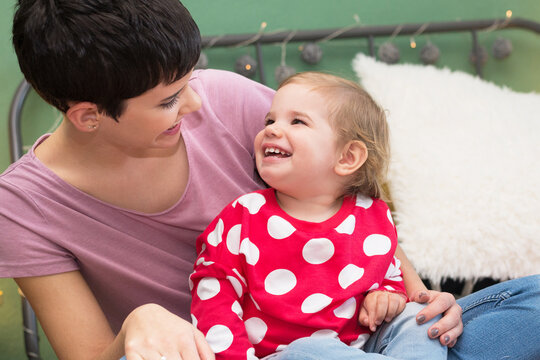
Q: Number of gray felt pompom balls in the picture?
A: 8